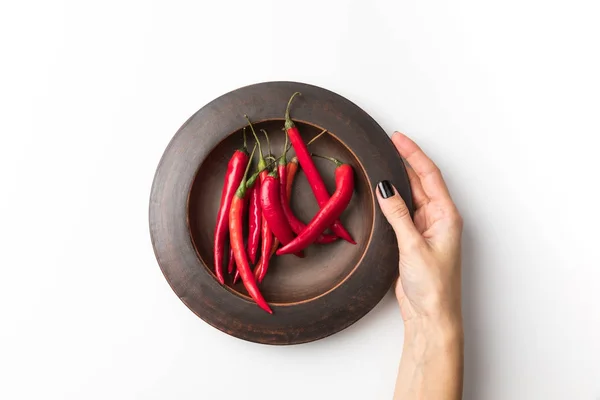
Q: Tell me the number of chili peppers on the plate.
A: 11